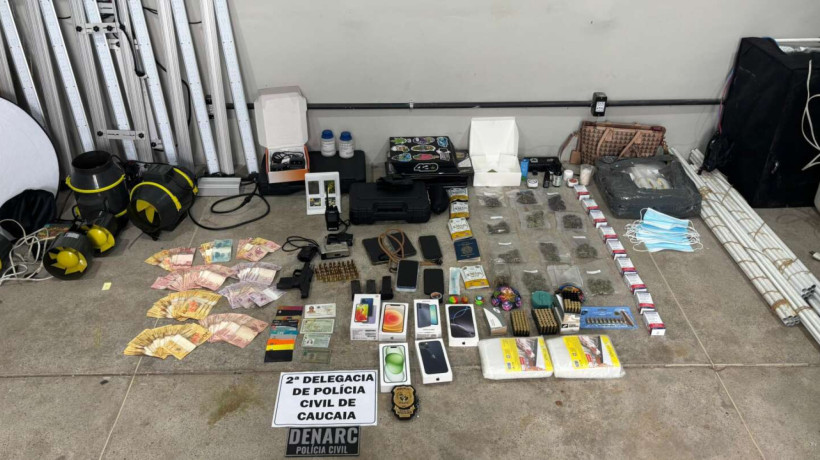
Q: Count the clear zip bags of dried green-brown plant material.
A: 12